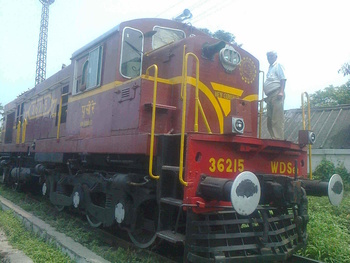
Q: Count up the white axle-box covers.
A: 3